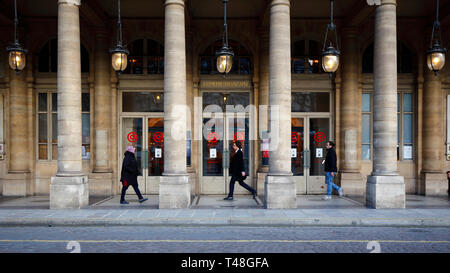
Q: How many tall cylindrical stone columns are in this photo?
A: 4